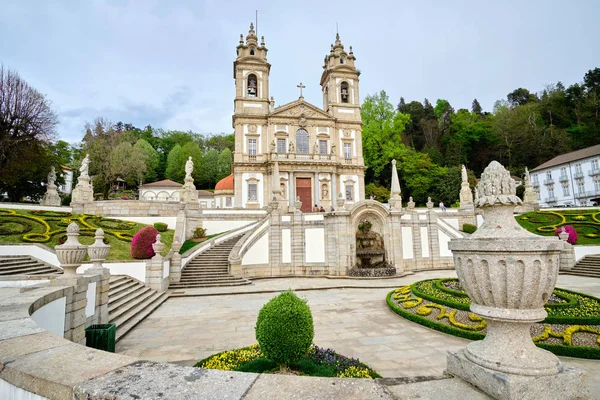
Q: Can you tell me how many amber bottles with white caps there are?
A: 0